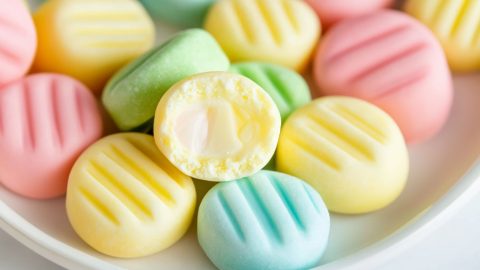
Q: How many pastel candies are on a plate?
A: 14